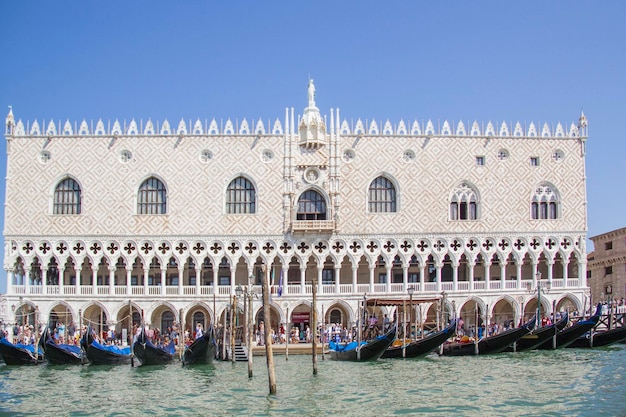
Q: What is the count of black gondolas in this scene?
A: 11